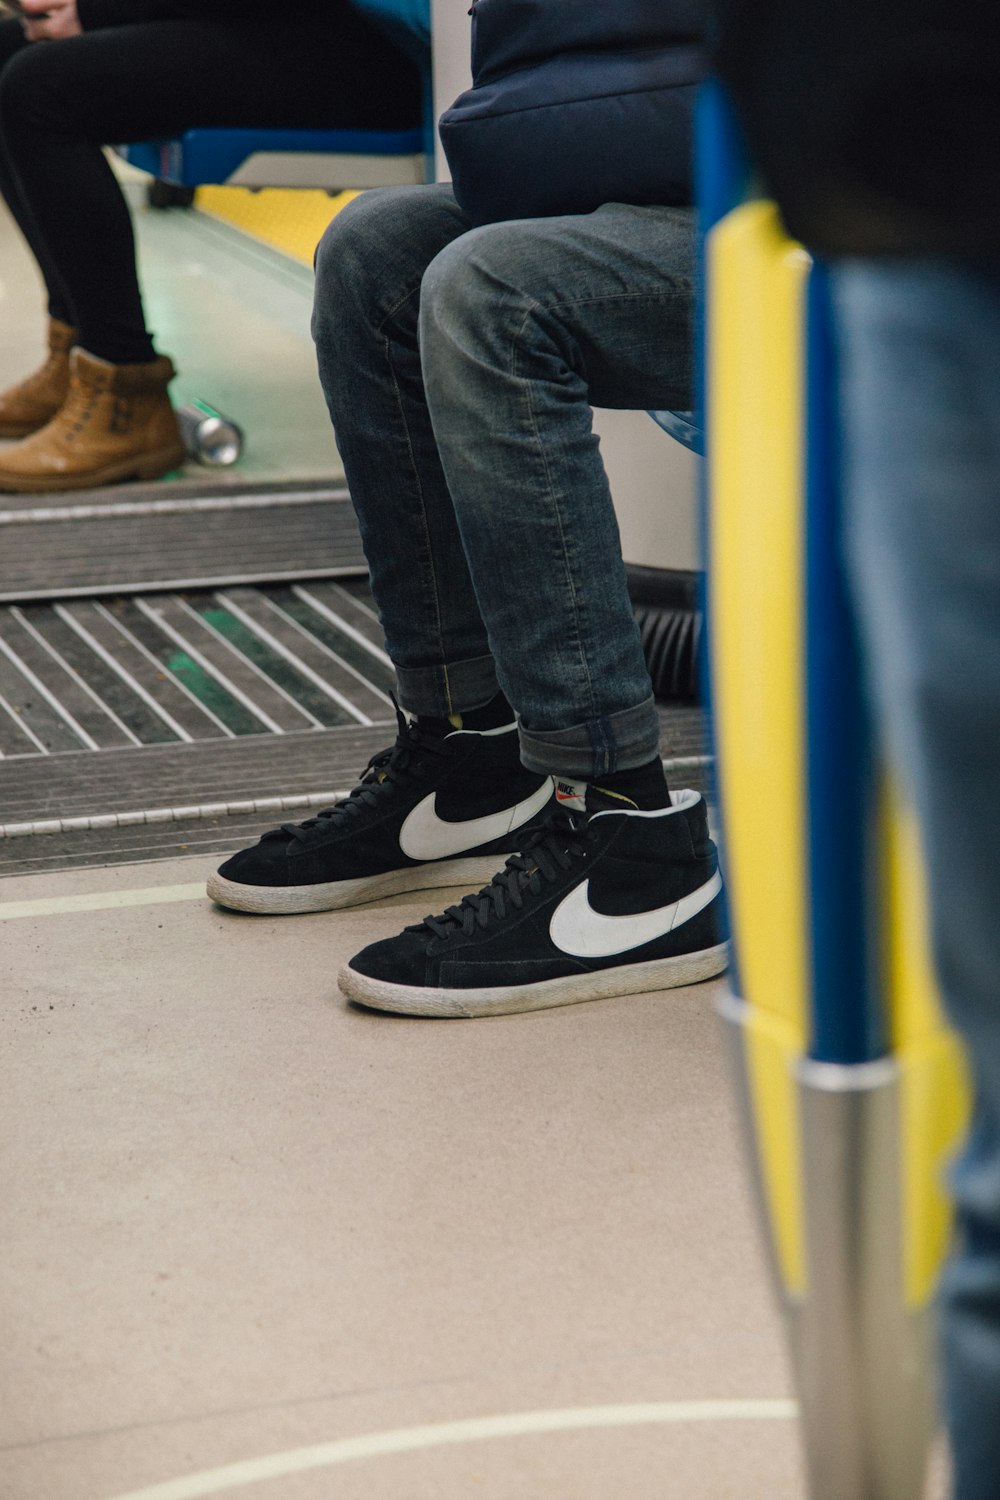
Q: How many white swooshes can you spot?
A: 2